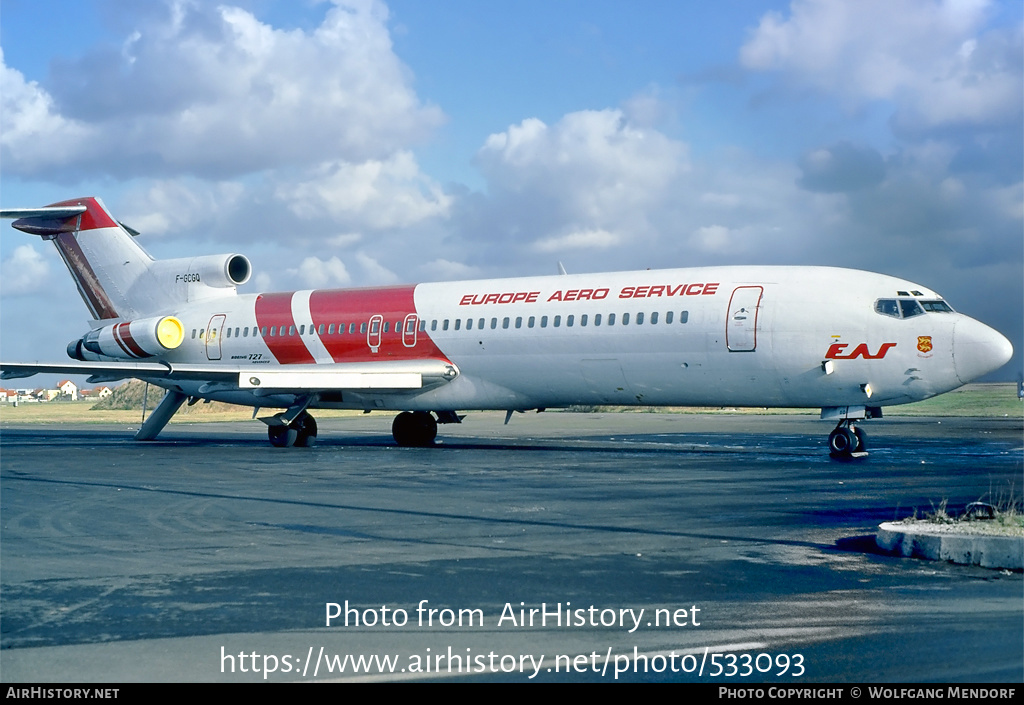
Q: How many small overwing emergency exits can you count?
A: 2